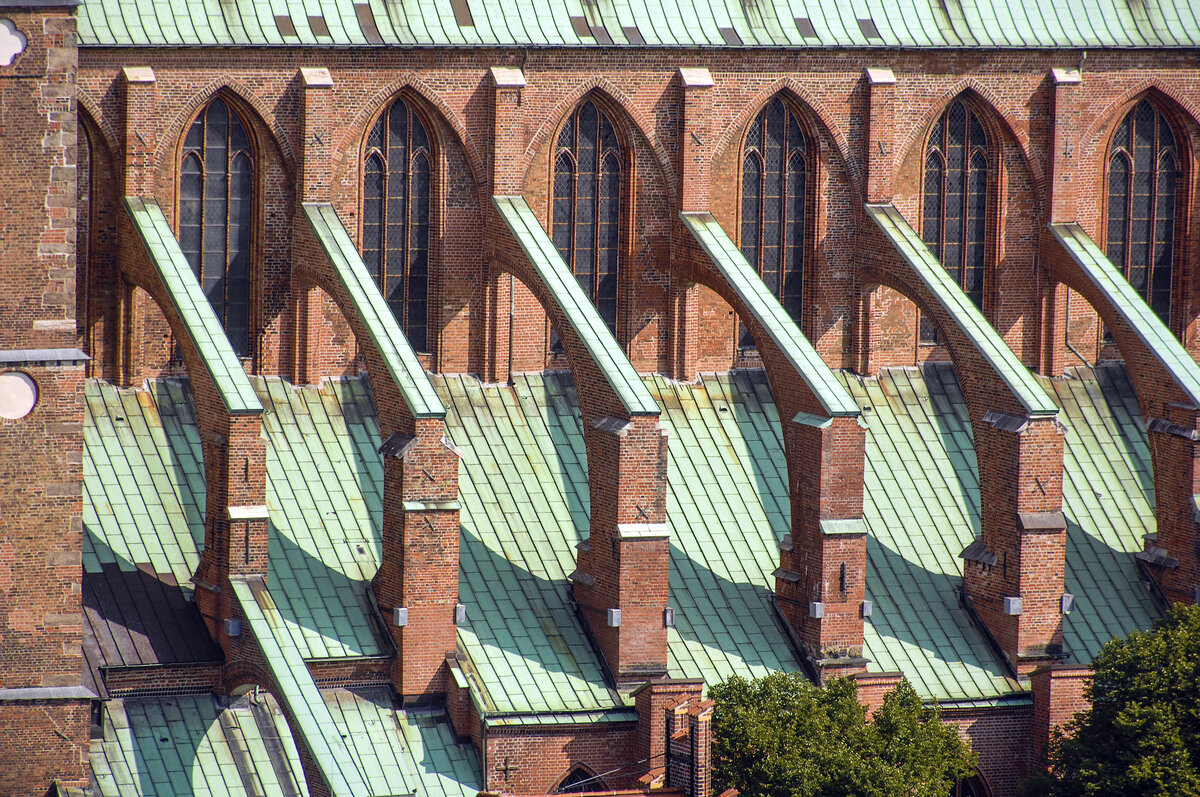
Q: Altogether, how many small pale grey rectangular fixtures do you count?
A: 9